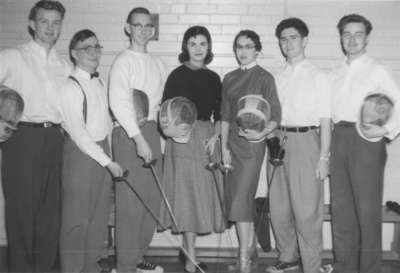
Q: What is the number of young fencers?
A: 7